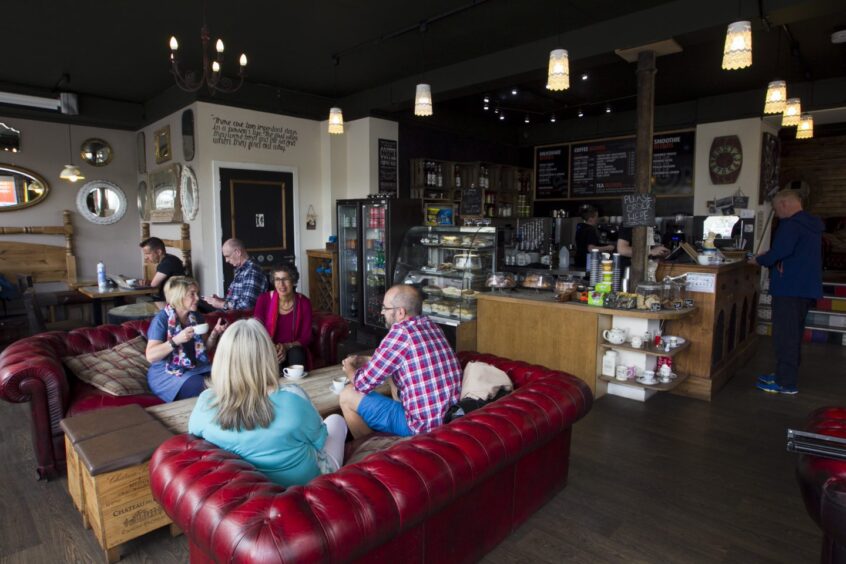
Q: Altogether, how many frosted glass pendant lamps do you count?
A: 7